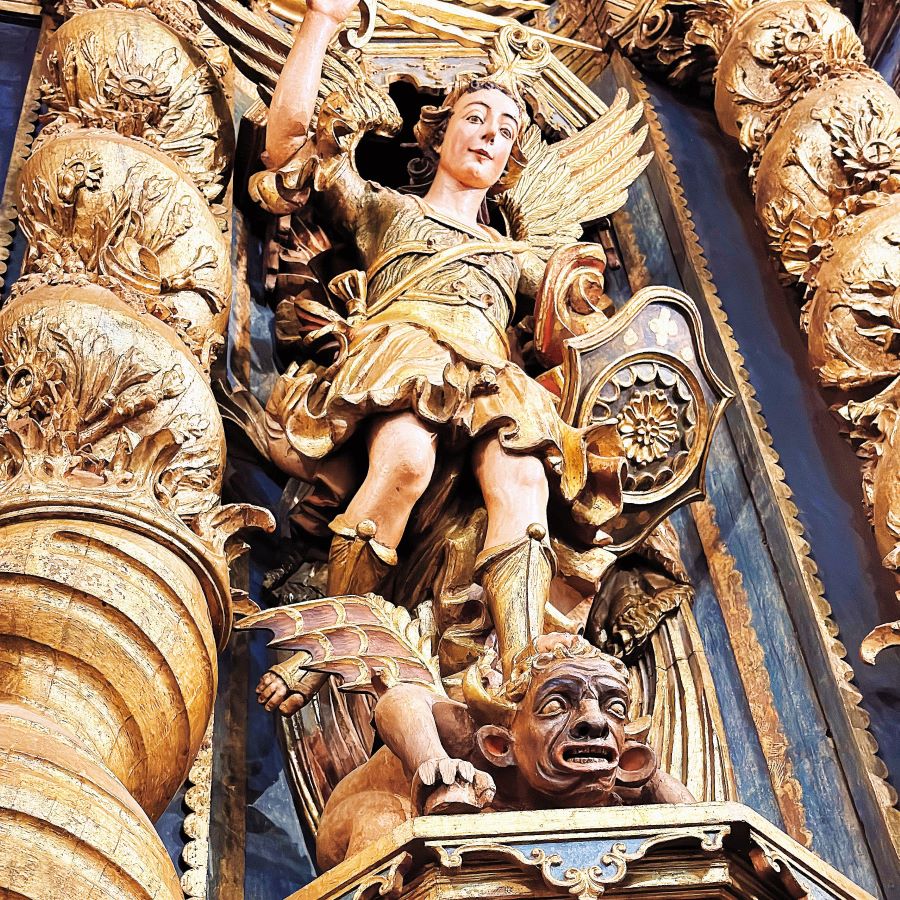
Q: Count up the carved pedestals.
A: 1